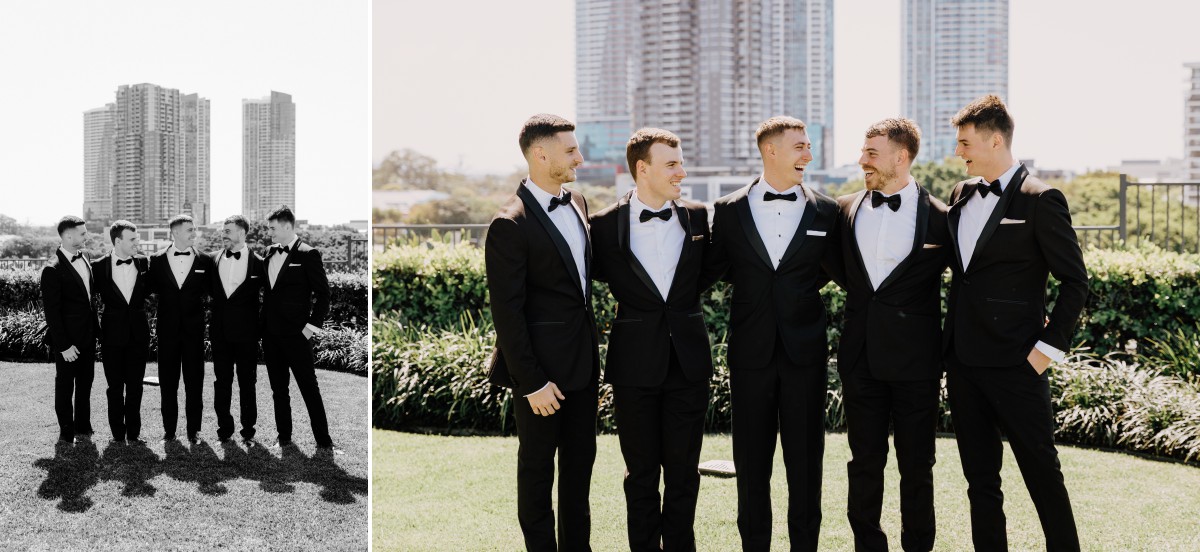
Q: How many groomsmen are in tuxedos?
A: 5